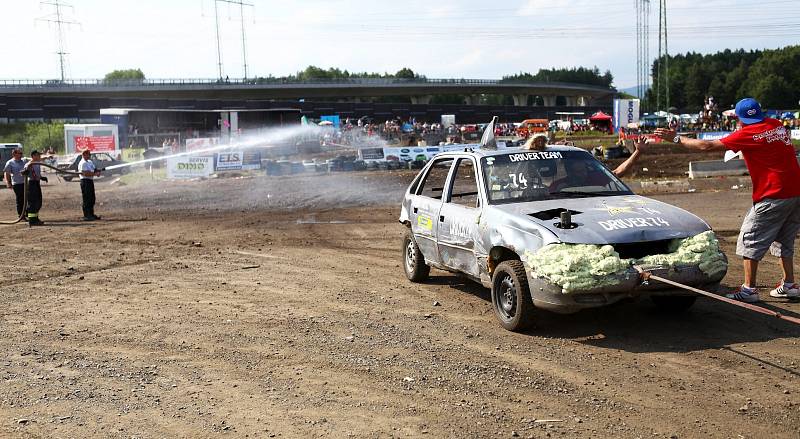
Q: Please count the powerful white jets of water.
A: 1